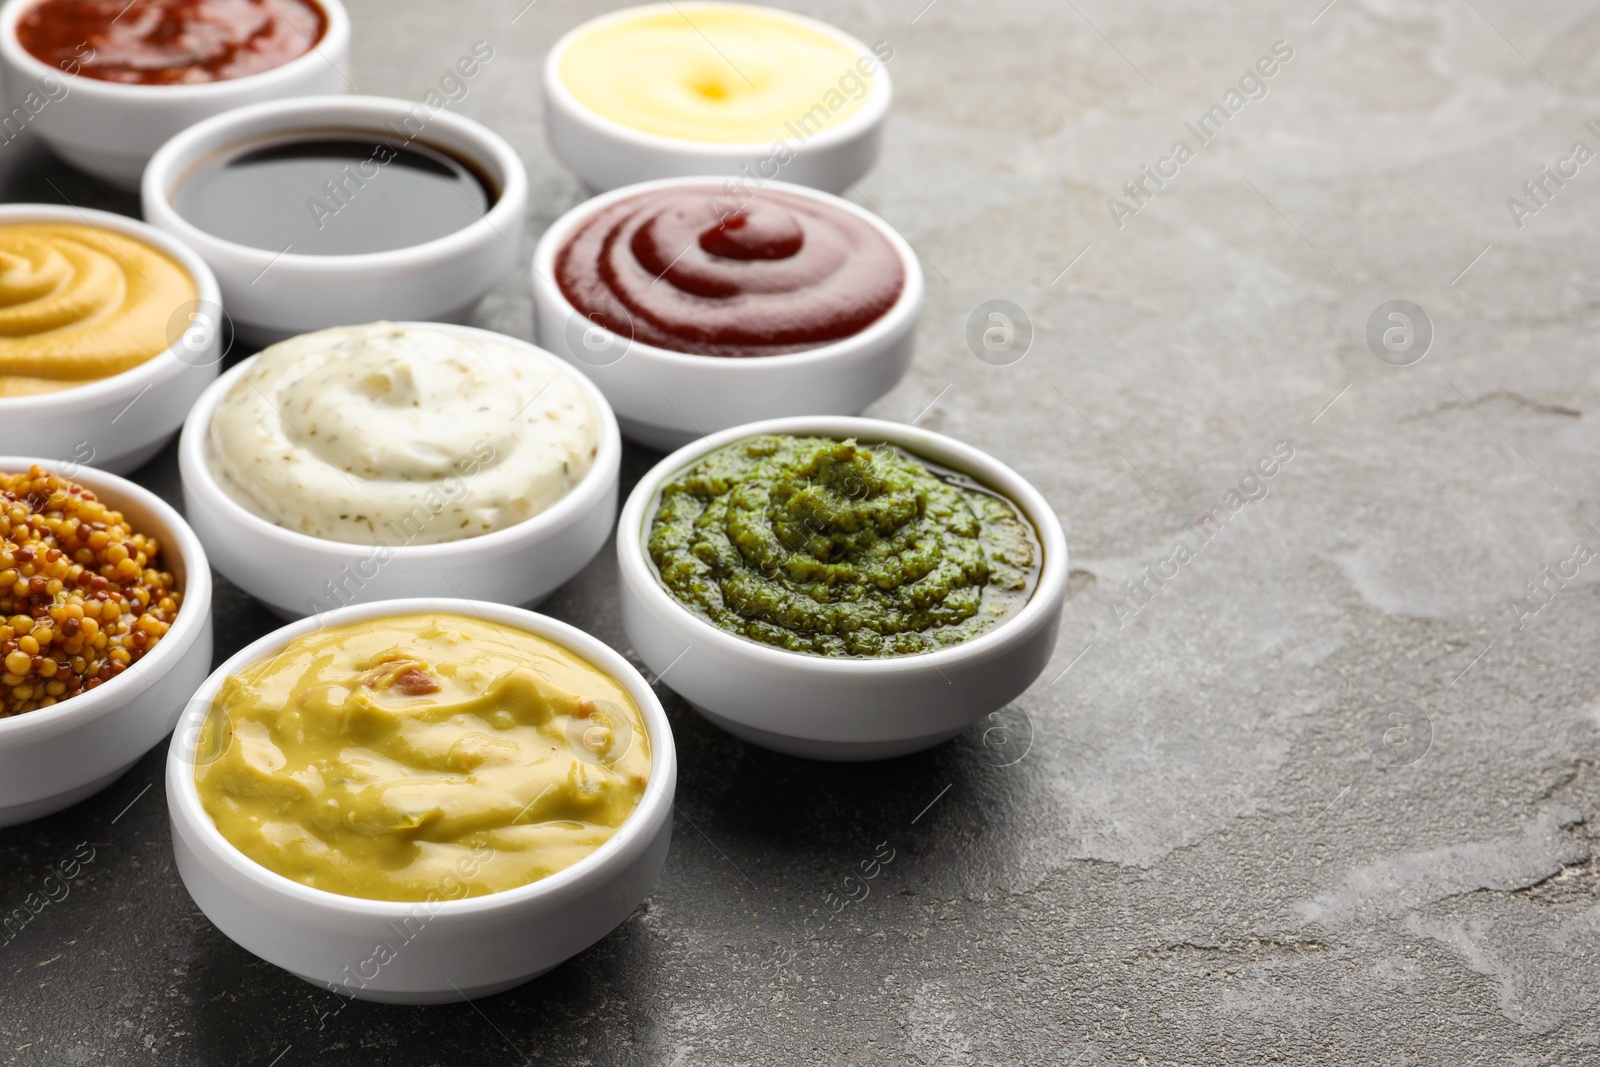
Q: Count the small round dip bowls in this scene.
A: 9